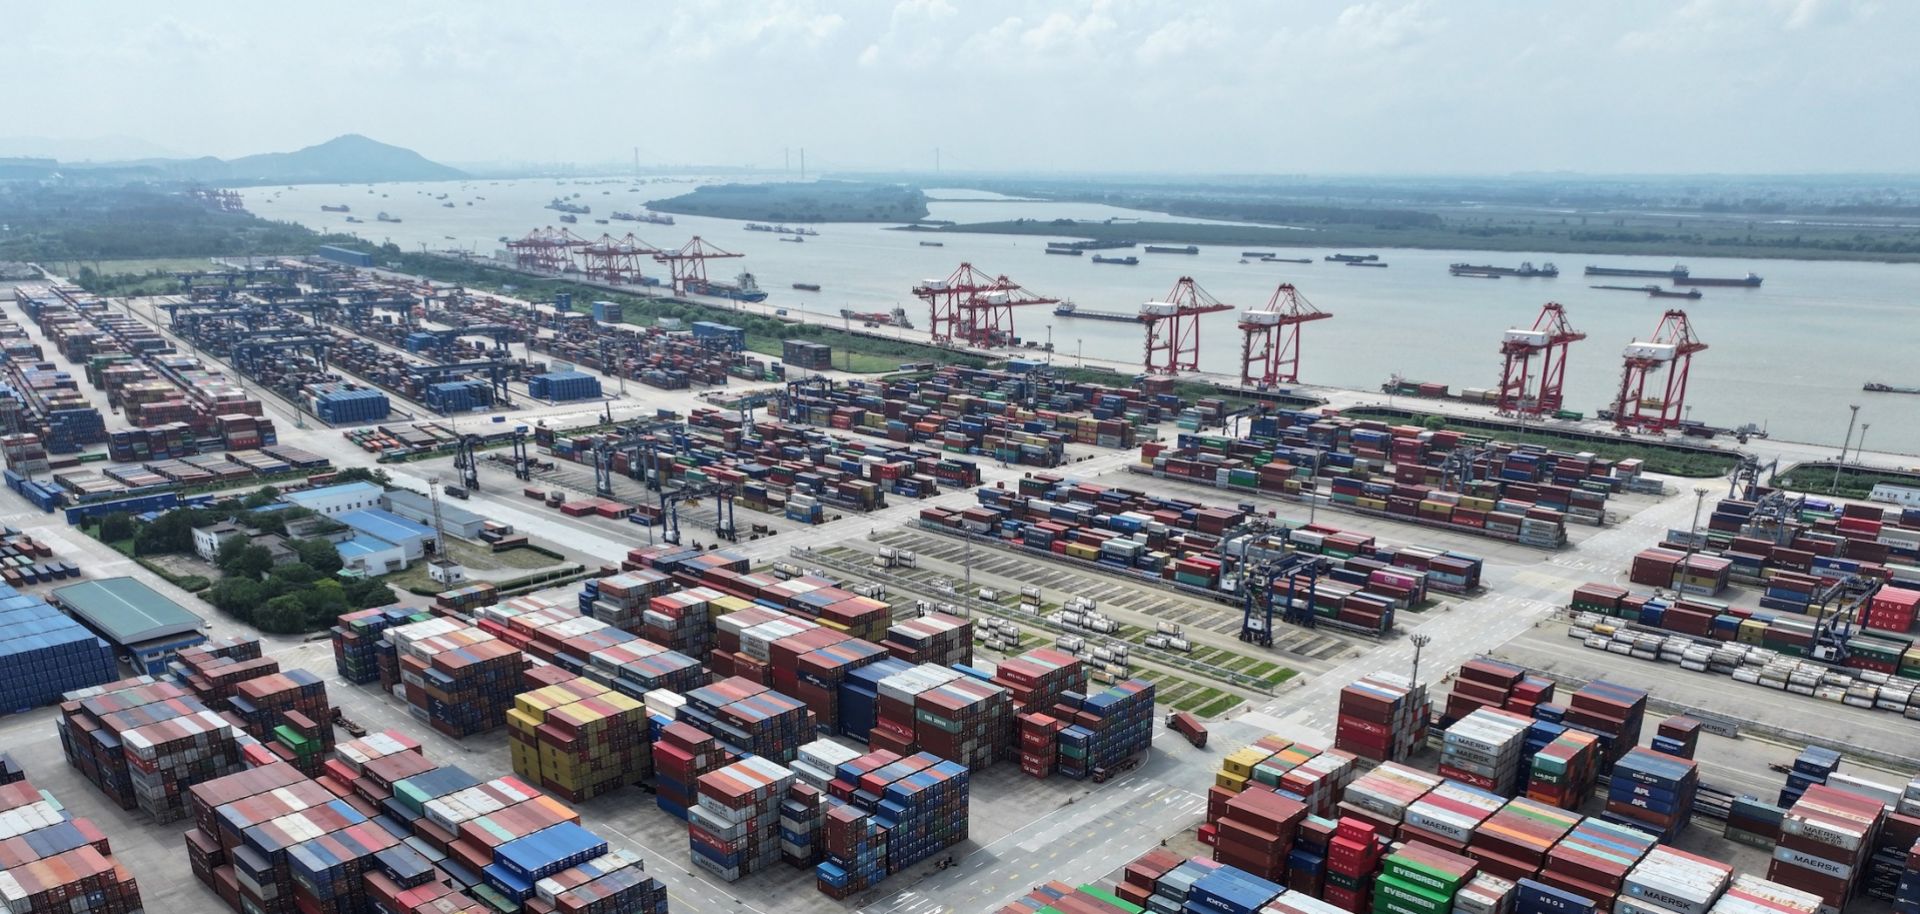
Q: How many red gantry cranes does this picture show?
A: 12